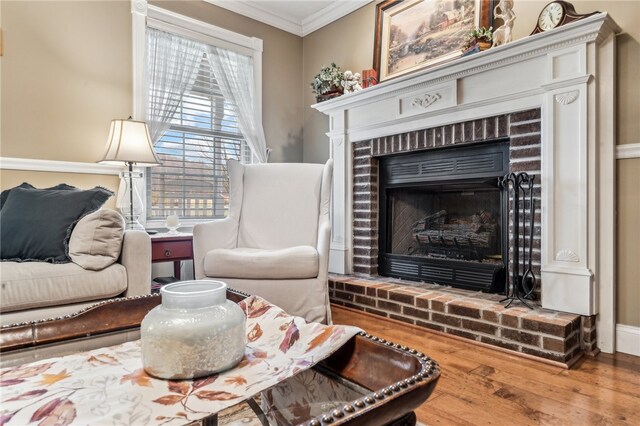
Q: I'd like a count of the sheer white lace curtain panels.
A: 2